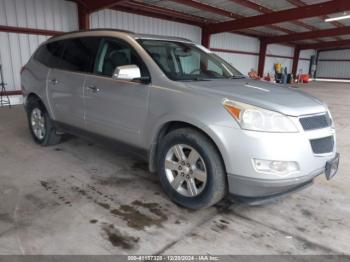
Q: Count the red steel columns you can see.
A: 4